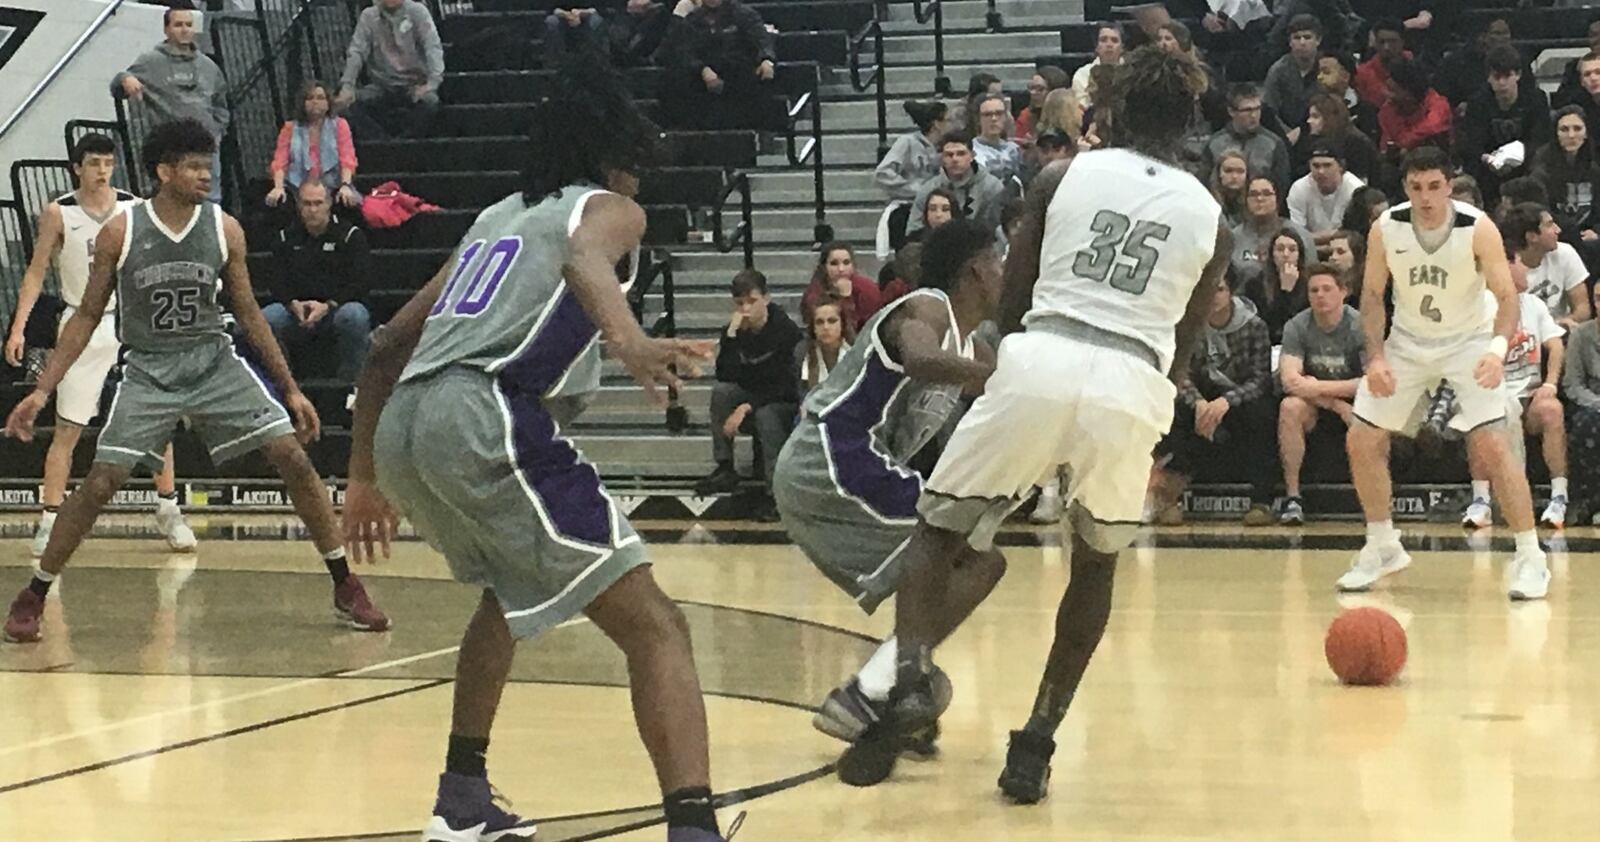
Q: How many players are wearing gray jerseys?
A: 3